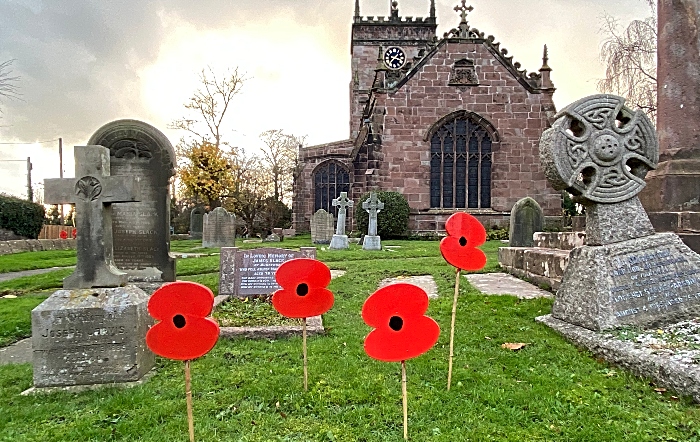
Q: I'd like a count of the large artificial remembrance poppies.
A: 4